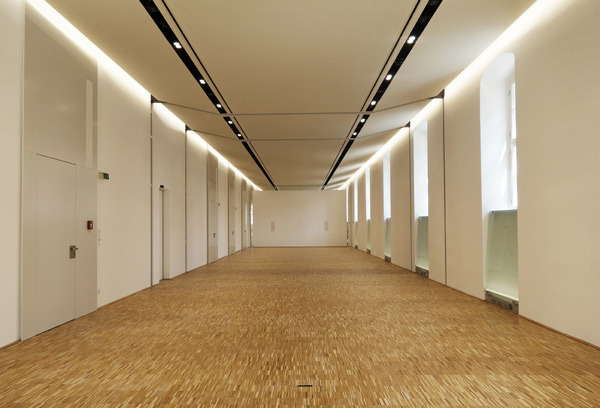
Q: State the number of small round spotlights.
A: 10